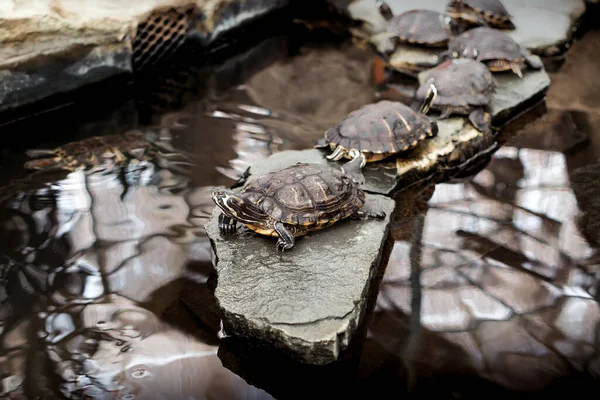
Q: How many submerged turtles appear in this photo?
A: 1